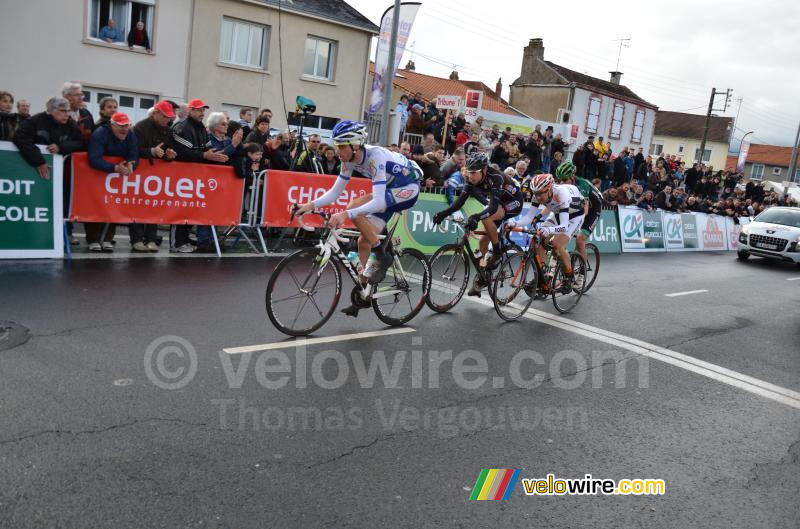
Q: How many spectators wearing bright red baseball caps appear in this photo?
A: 3